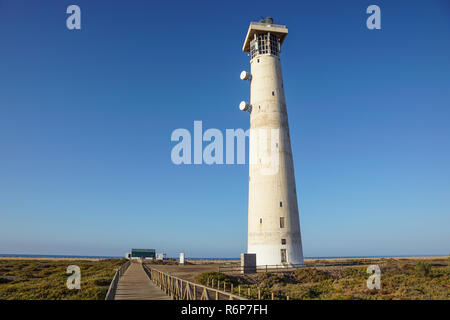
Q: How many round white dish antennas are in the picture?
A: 2